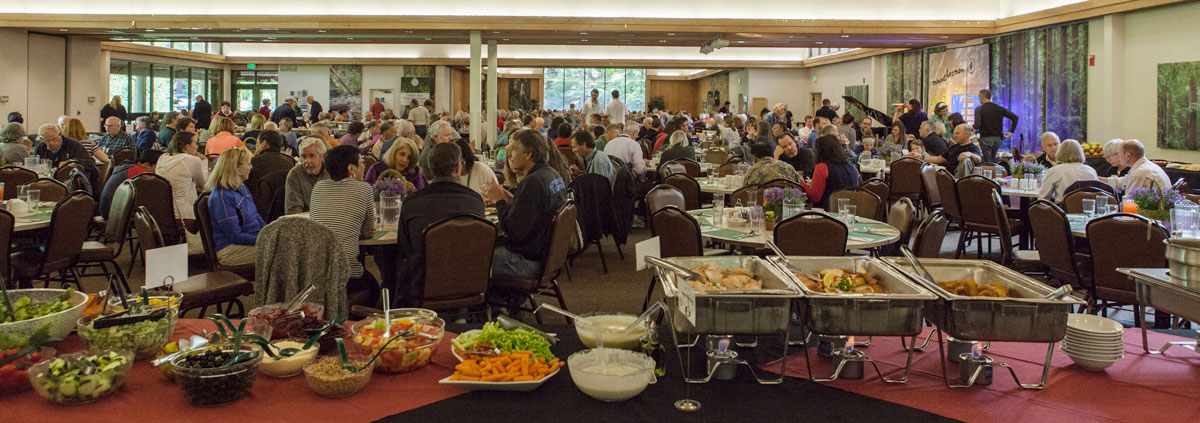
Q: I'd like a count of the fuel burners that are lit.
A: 3